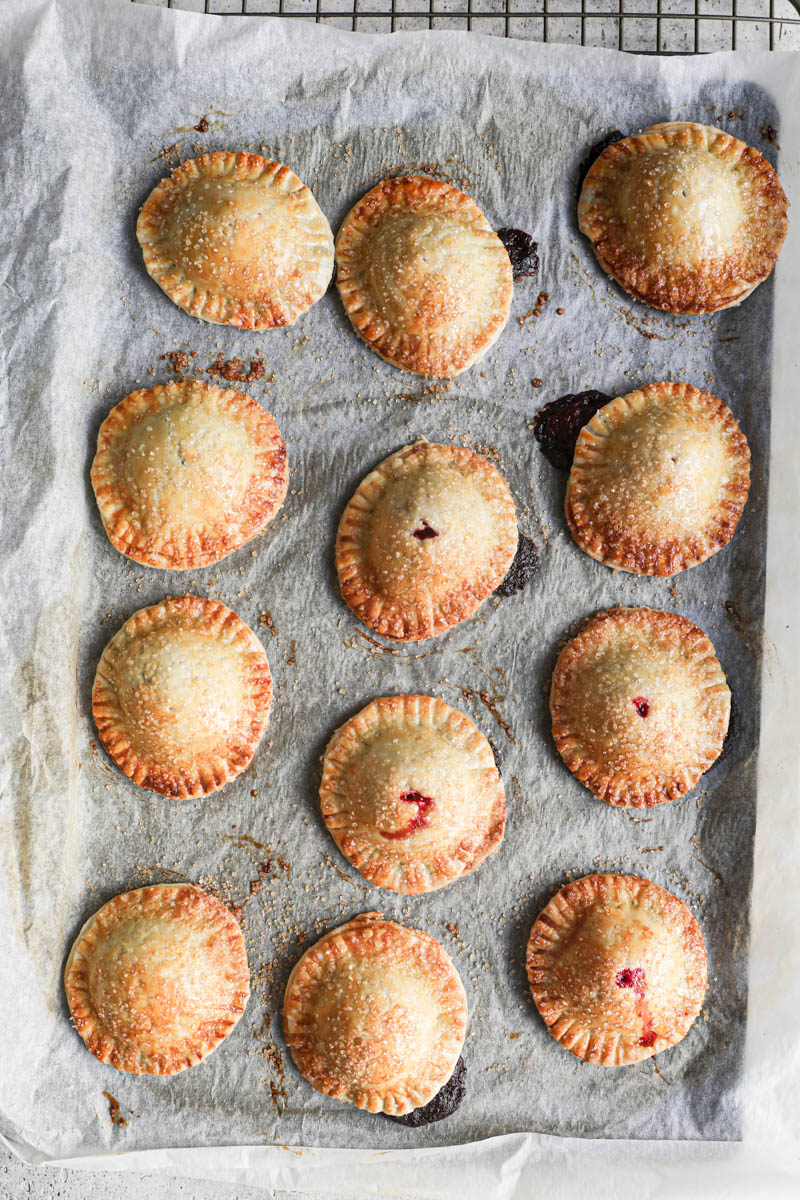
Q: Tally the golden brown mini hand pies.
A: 12